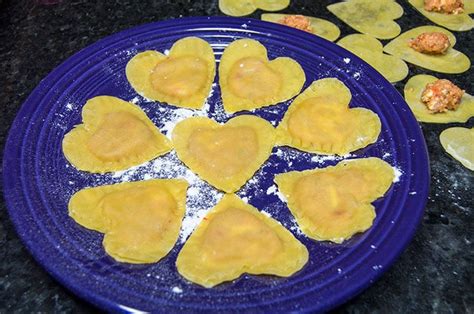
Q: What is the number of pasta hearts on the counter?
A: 8